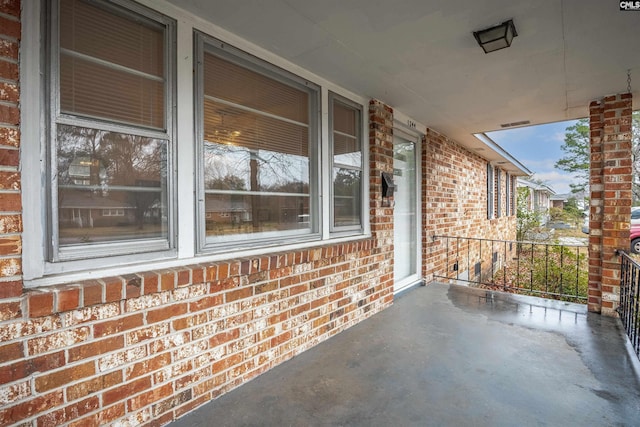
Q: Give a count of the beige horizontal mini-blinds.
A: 3